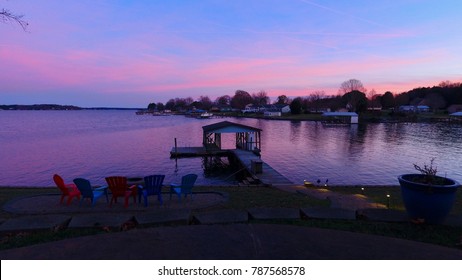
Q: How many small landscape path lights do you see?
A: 4